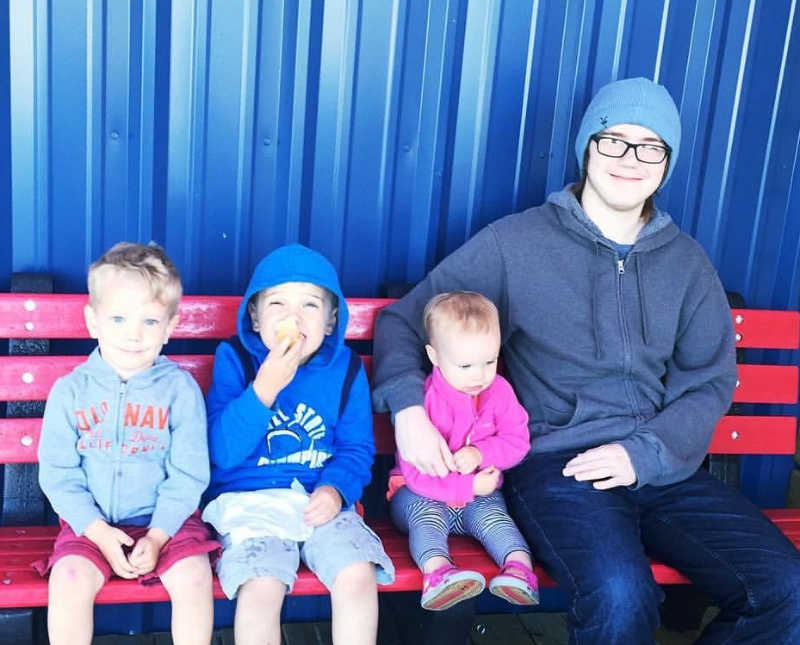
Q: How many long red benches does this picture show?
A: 1